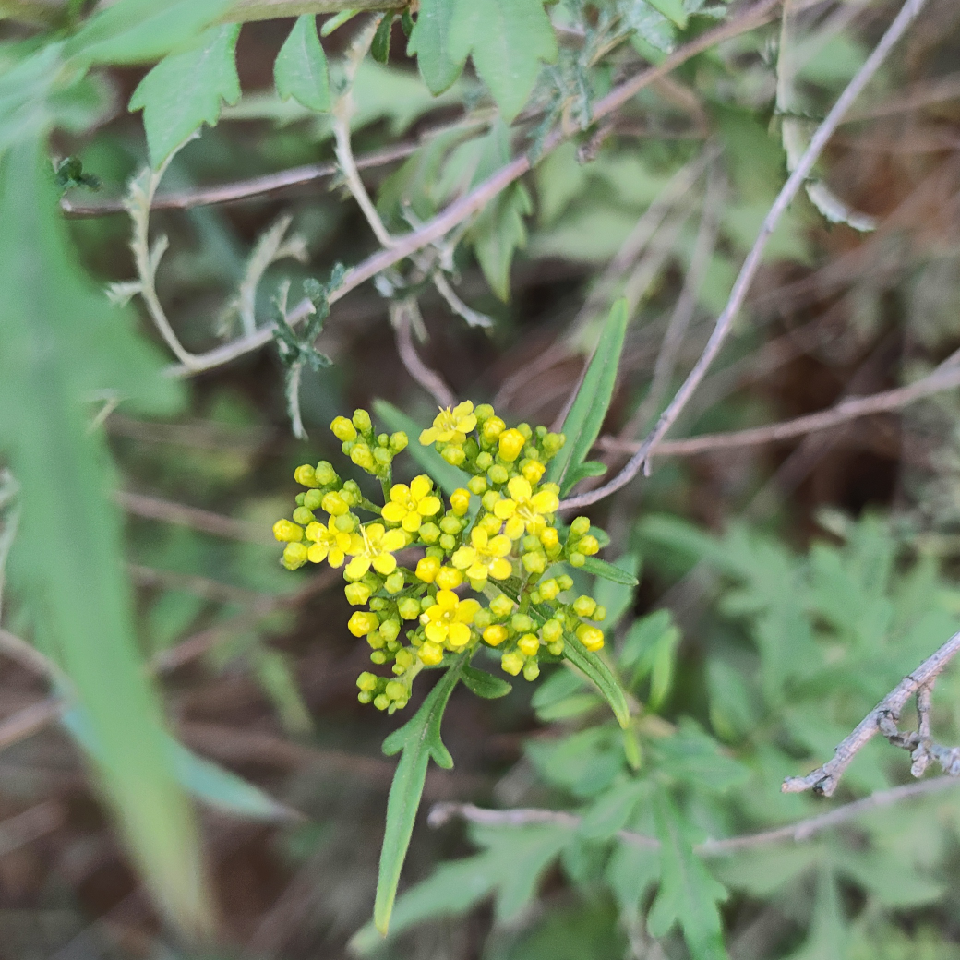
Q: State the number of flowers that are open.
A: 7